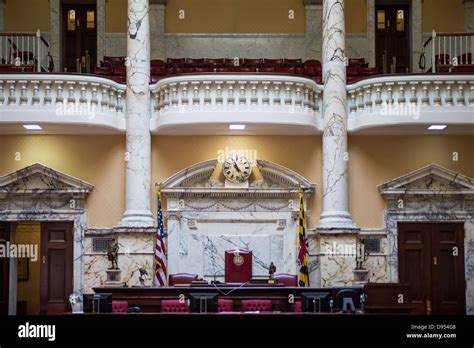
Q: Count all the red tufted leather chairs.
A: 5